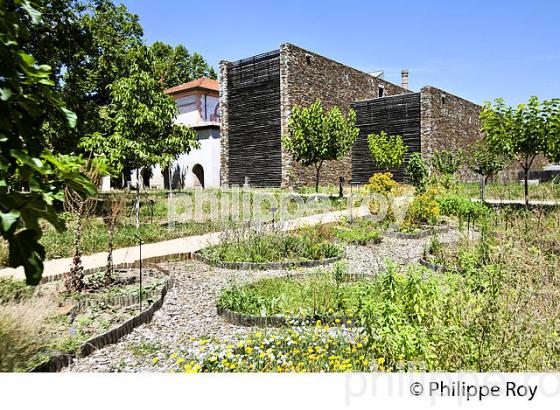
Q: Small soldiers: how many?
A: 0